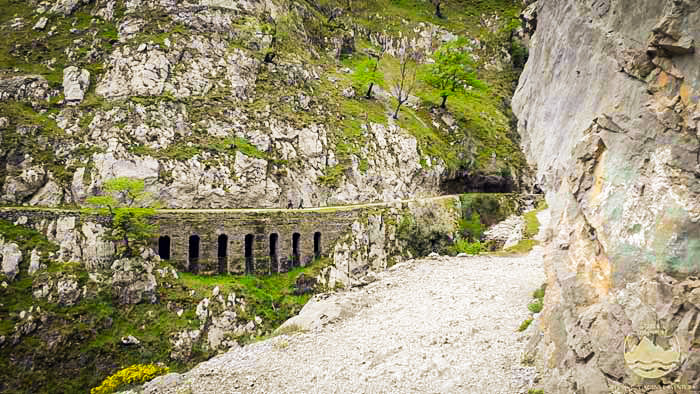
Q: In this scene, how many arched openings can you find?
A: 7